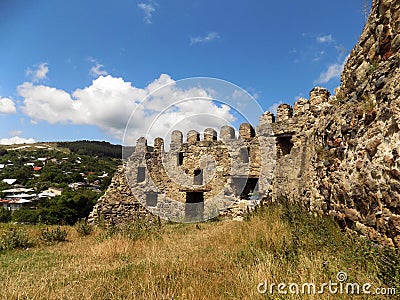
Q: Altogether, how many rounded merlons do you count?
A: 11